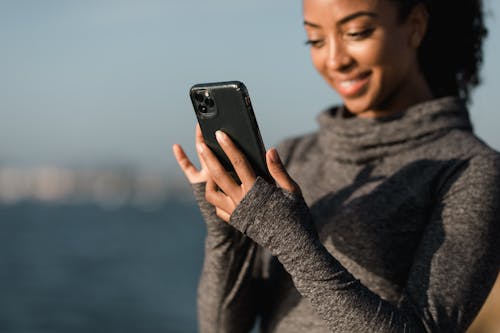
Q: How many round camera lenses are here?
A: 3